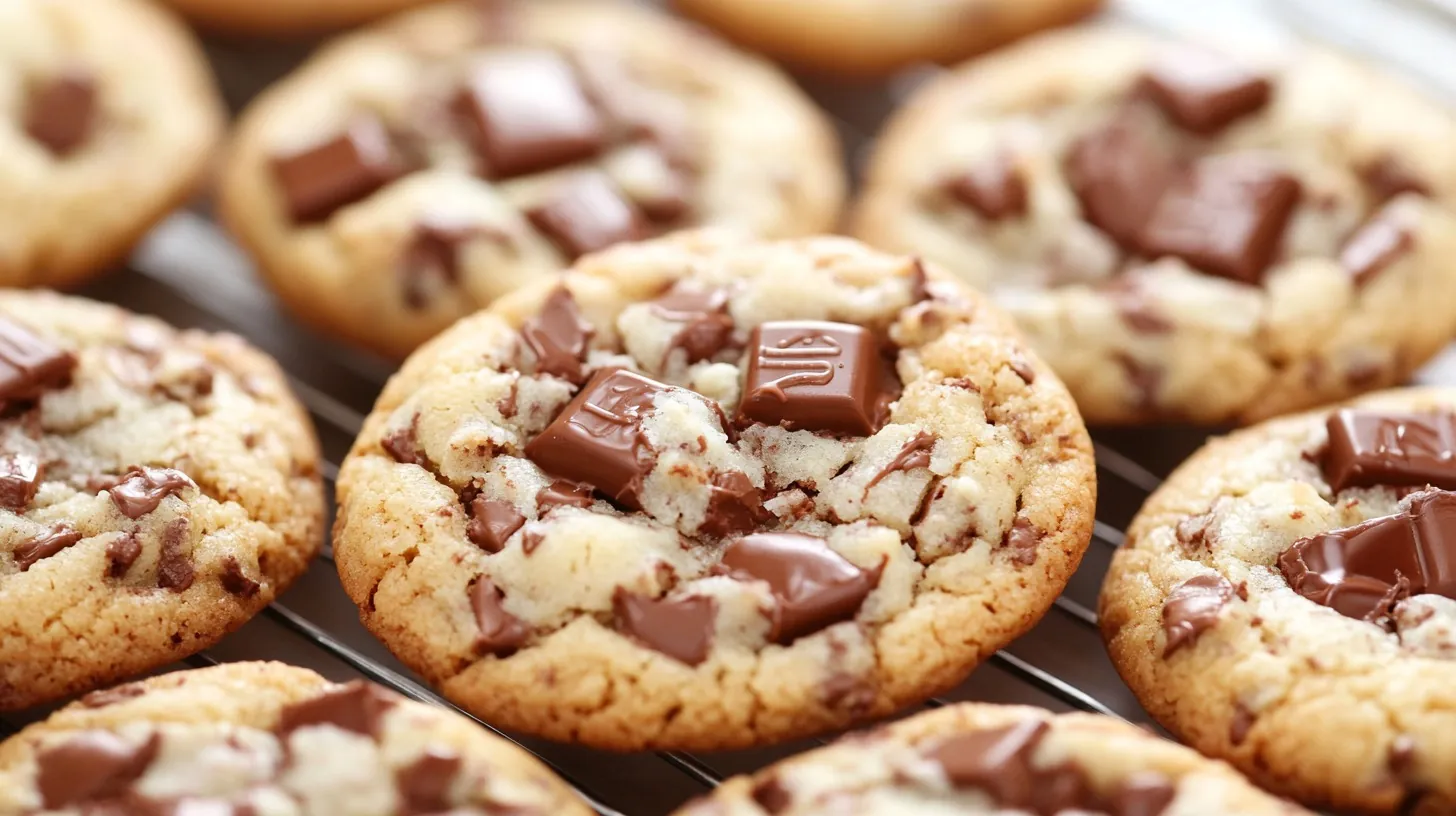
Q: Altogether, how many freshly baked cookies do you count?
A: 10